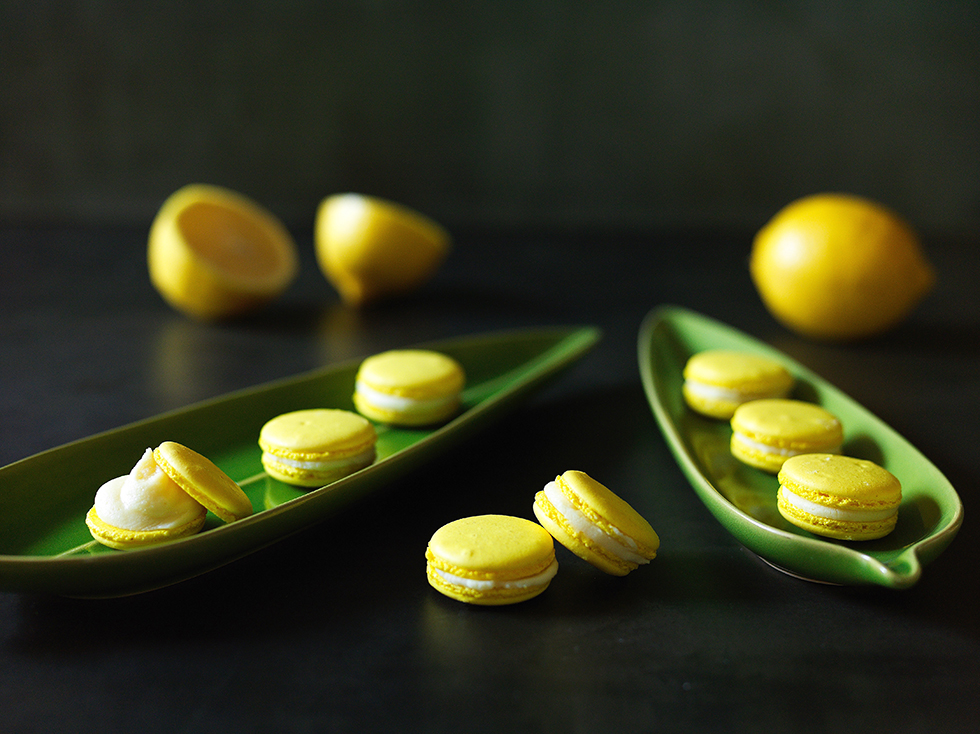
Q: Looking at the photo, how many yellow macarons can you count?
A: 8